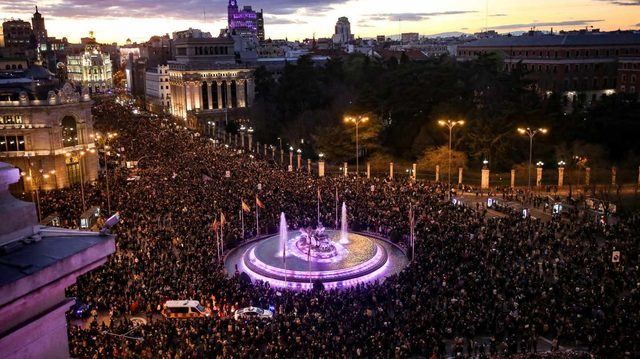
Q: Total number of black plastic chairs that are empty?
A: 0